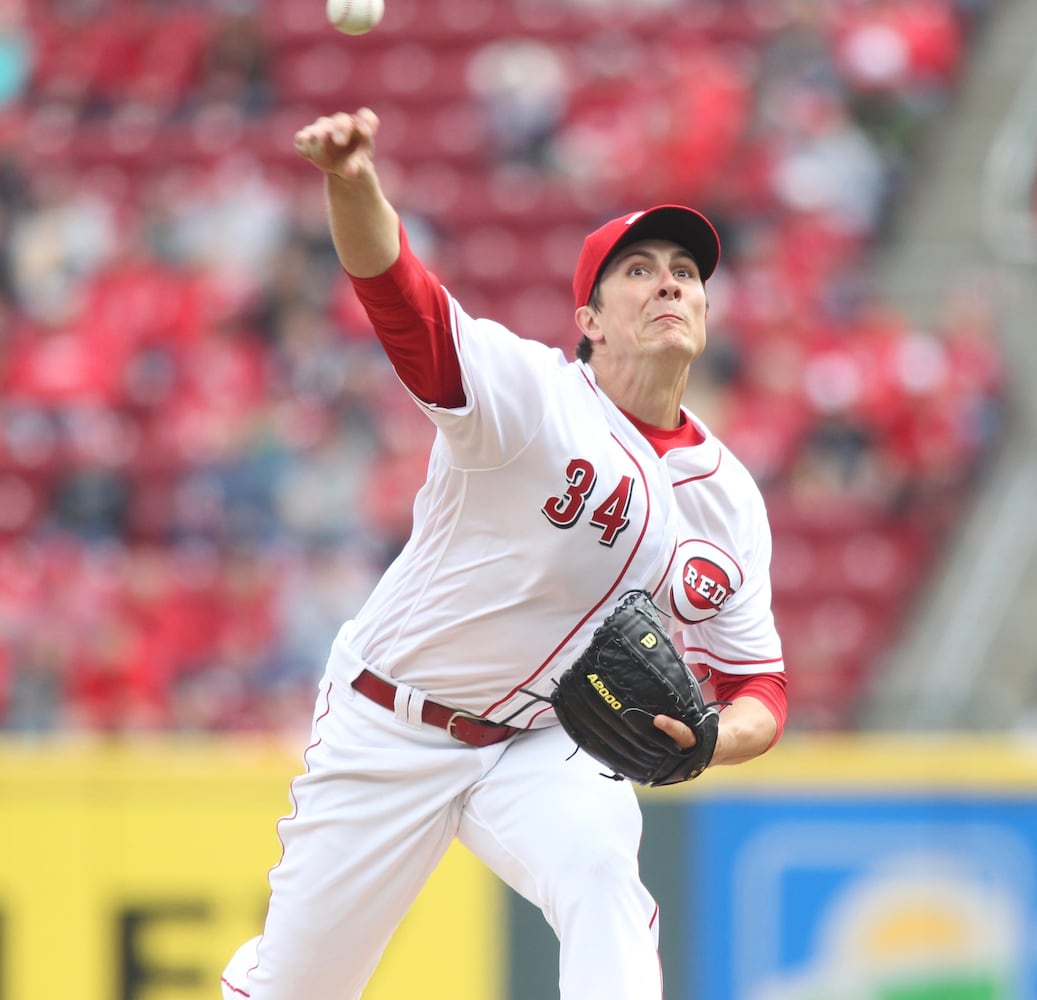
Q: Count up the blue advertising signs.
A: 1